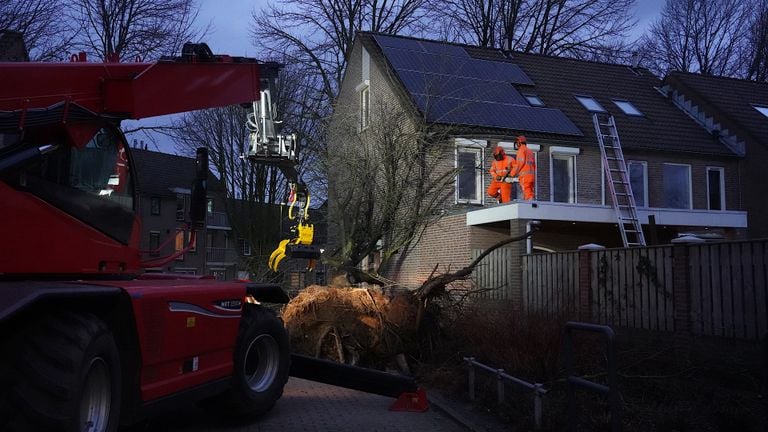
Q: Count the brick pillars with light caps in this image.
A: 2